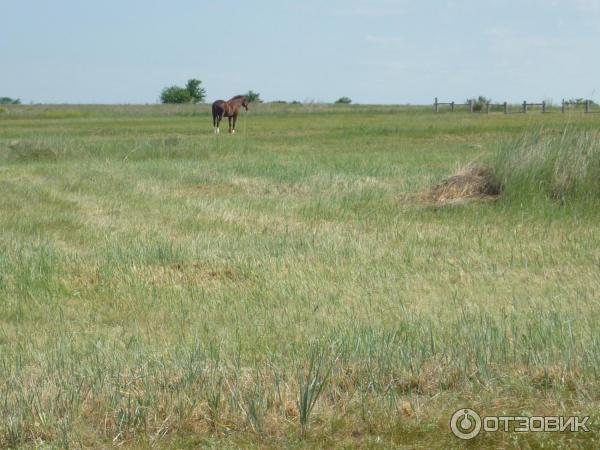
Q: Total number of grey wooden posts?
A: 9